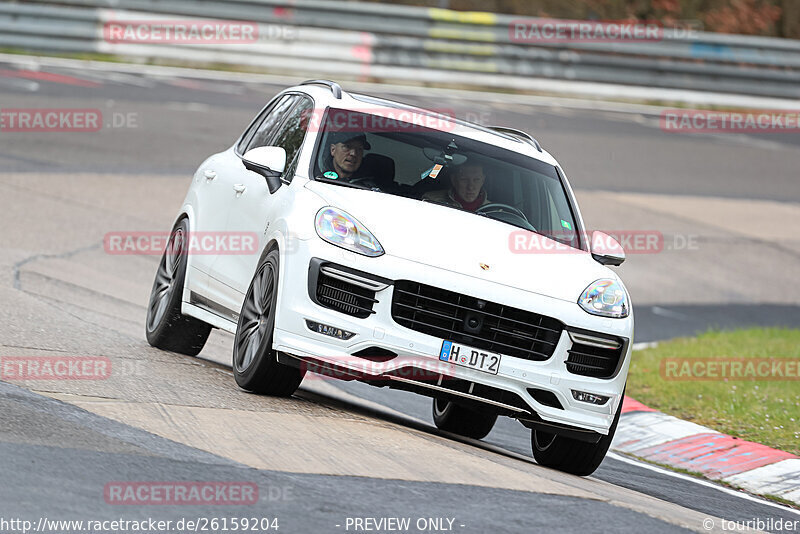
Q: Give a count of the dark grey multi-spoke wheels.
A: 2